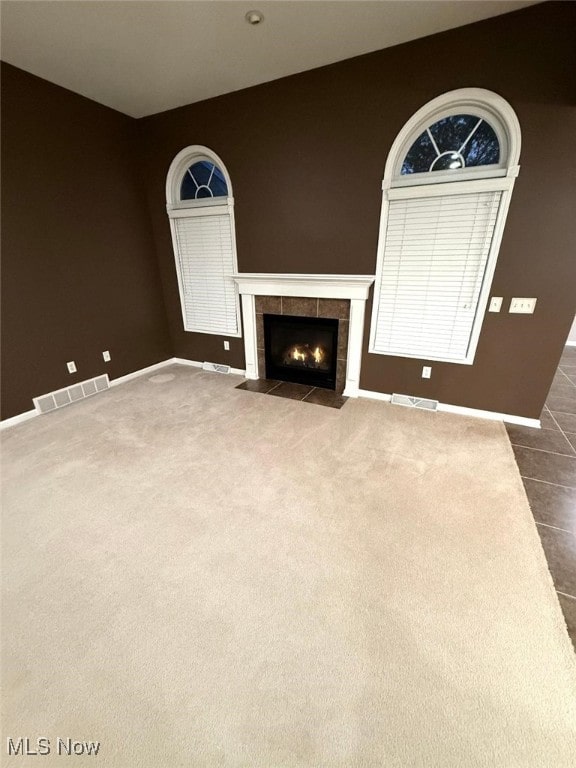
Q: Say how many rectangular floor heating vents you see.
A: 3